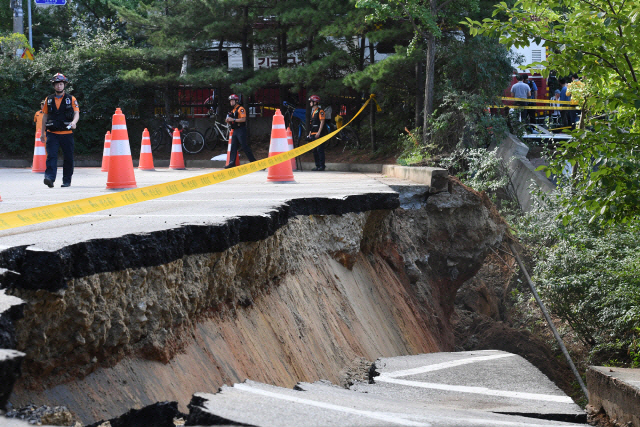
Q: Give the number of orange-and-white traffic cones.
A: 8